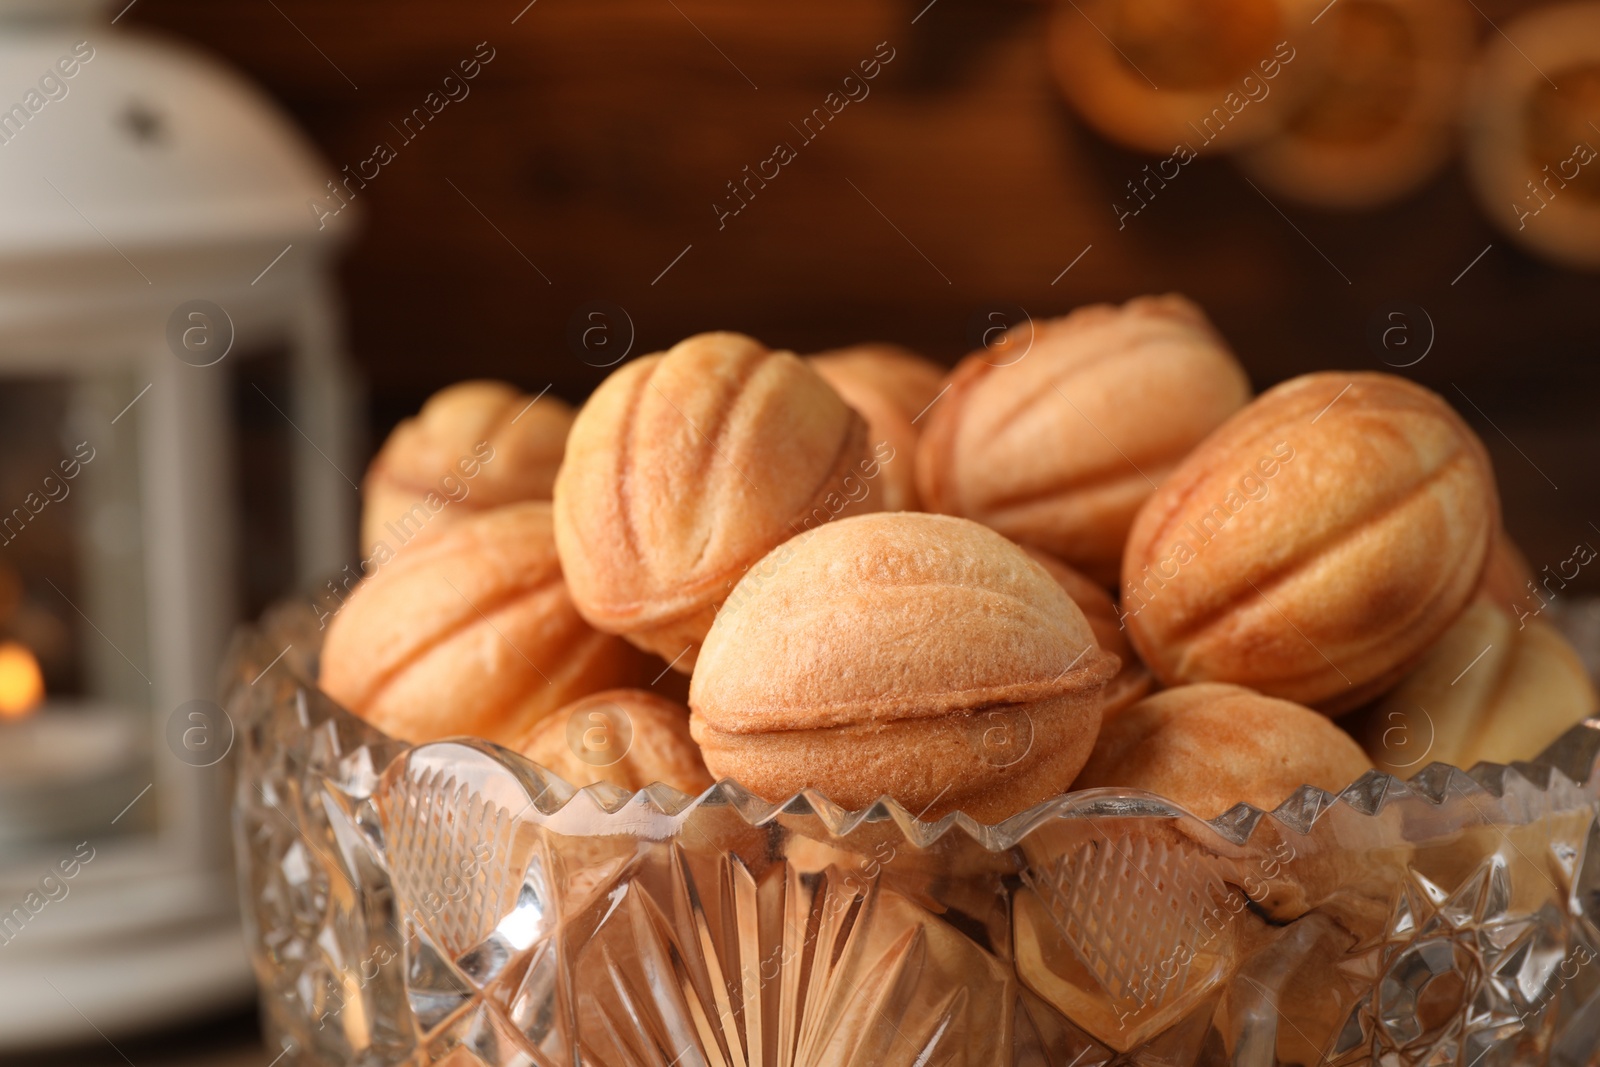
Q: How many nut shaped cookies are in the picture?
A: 12